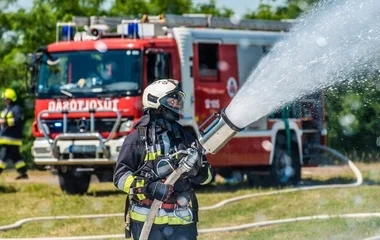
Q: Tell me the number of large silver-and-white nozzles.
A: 1